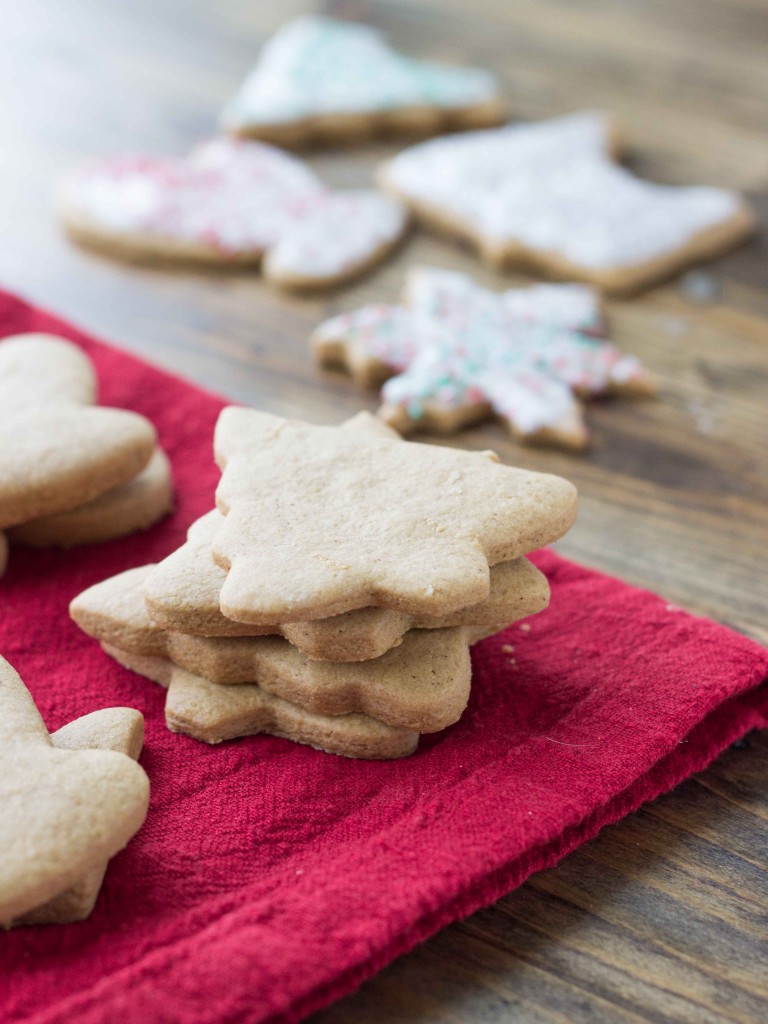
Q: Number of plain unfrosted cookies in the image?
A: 8